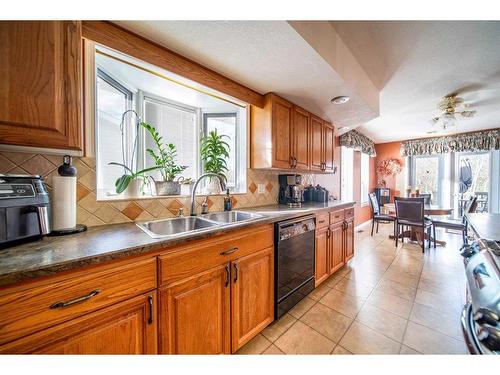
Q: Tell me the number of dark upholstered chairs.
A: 4